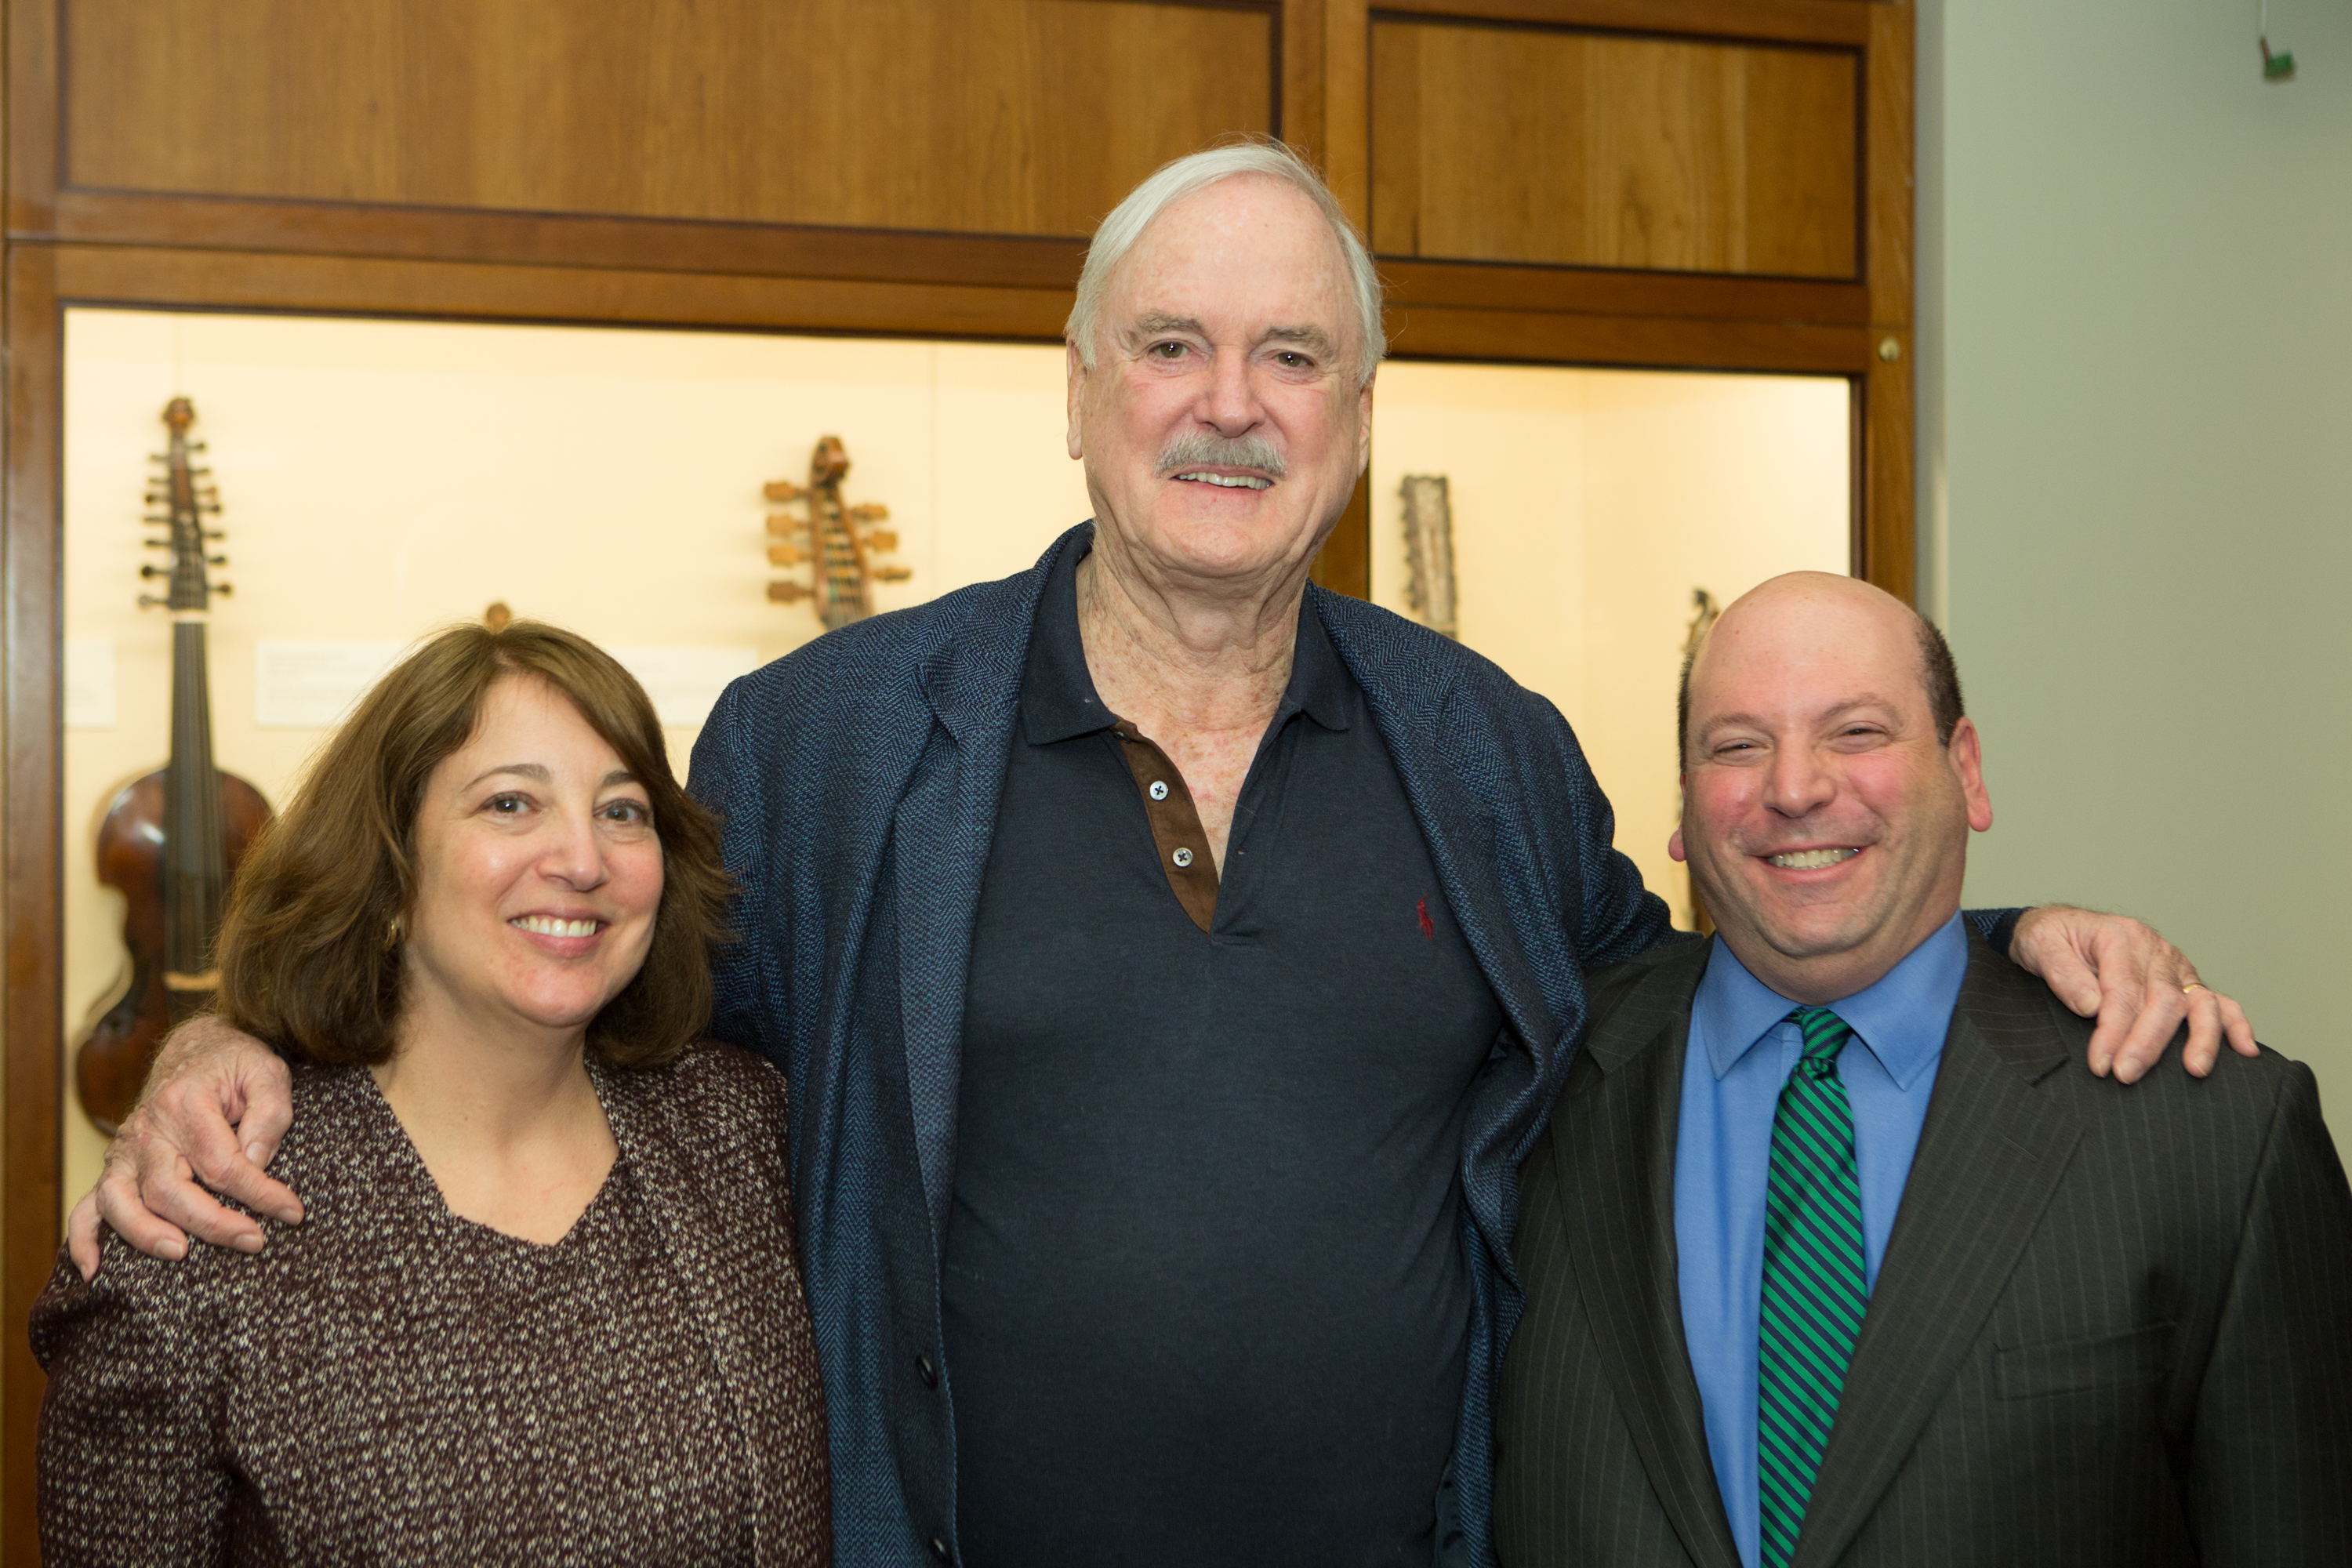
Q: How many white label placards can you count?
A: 3